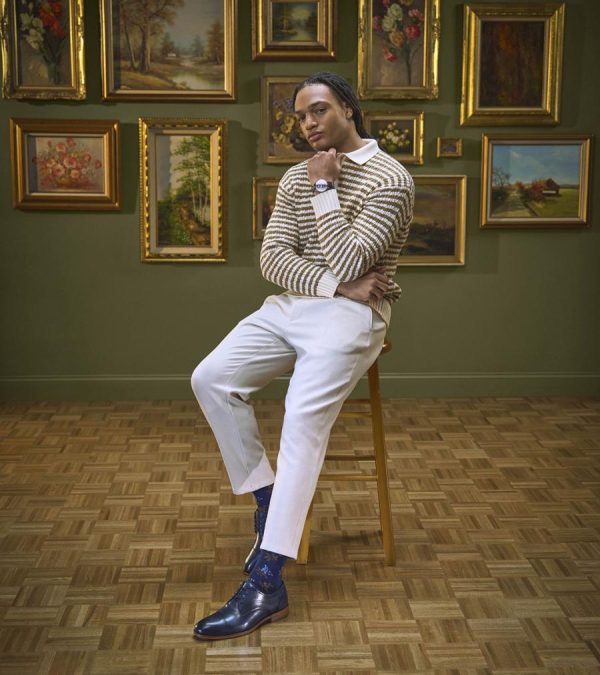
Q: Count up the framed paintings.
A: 13